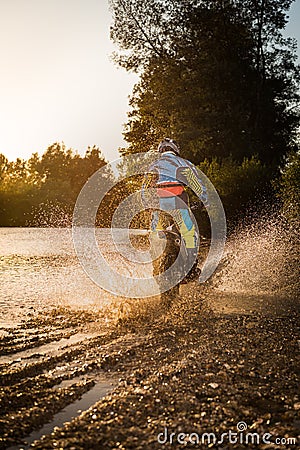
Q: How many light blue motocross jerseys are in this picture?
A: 1